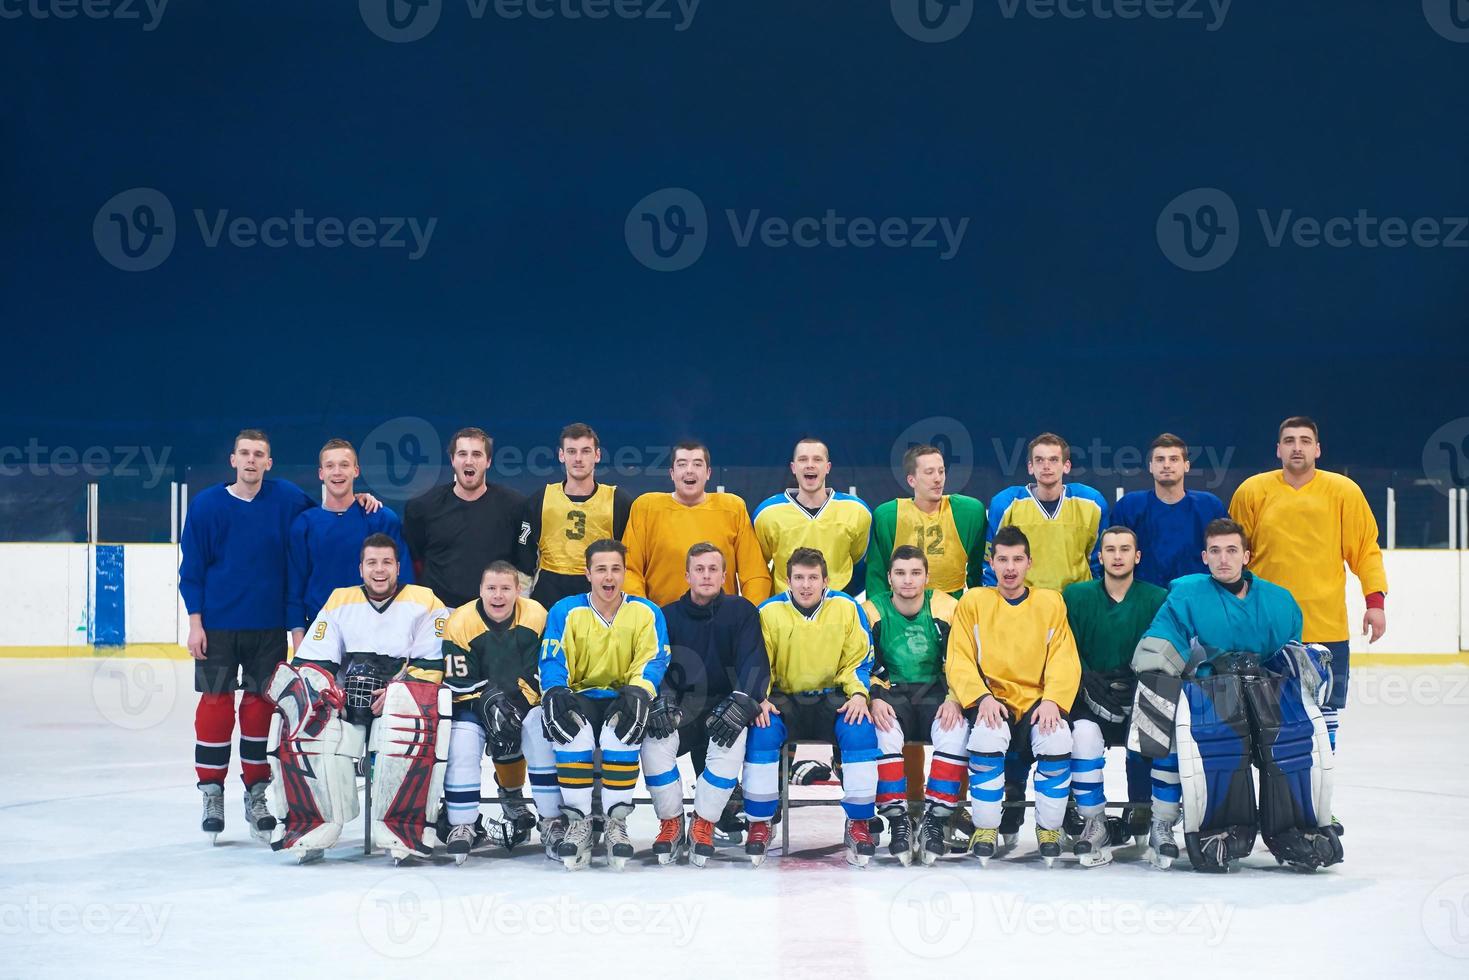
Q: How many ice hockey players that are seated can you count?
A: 9